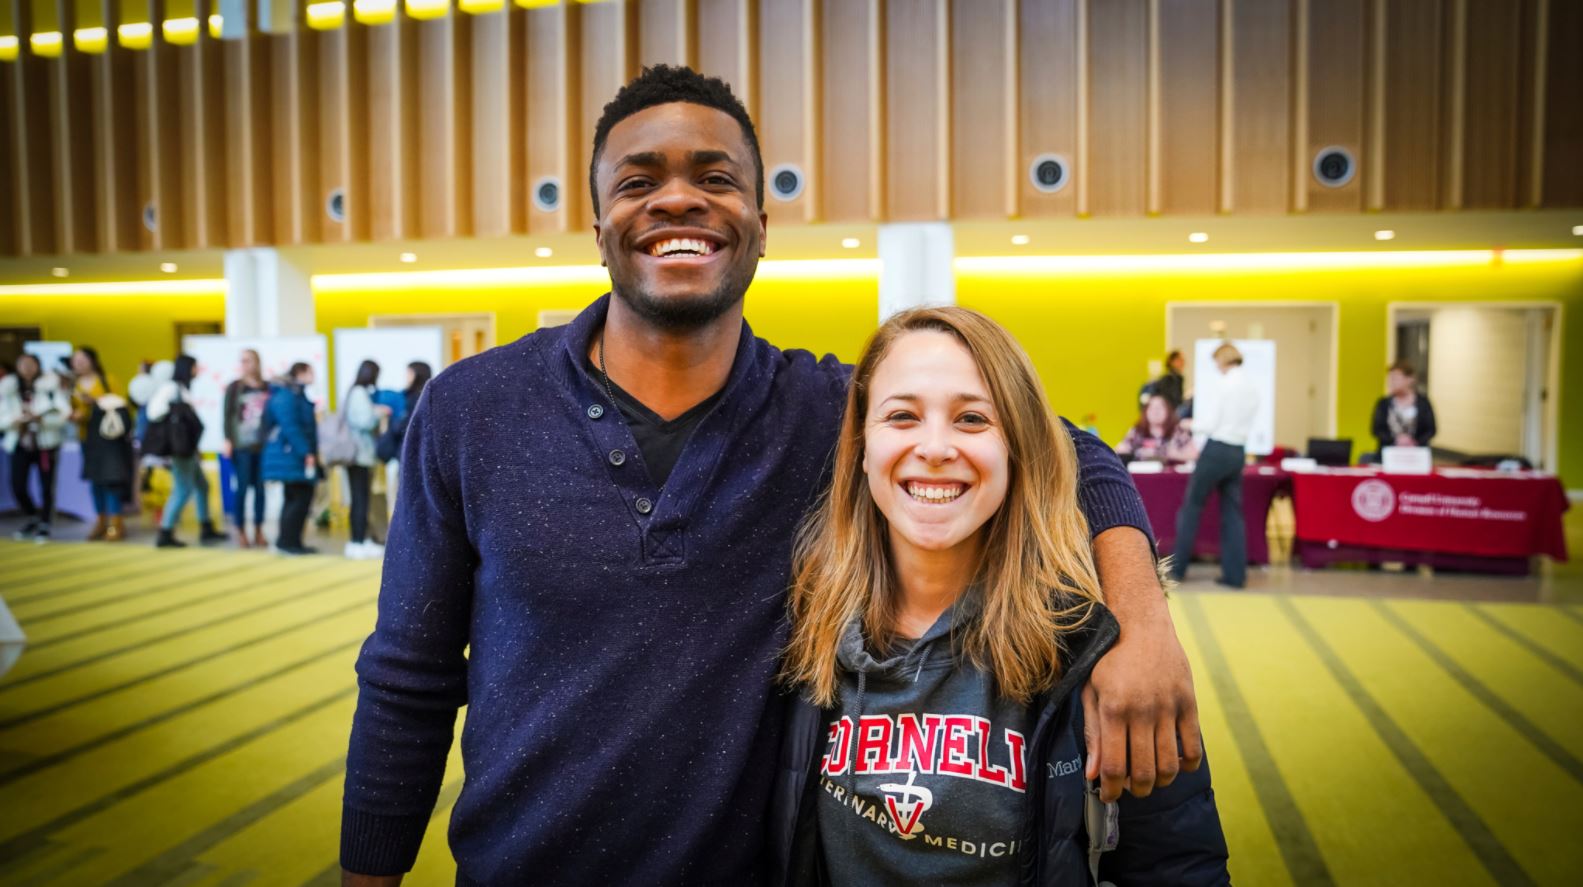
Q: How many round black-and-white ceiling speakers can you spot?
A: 6